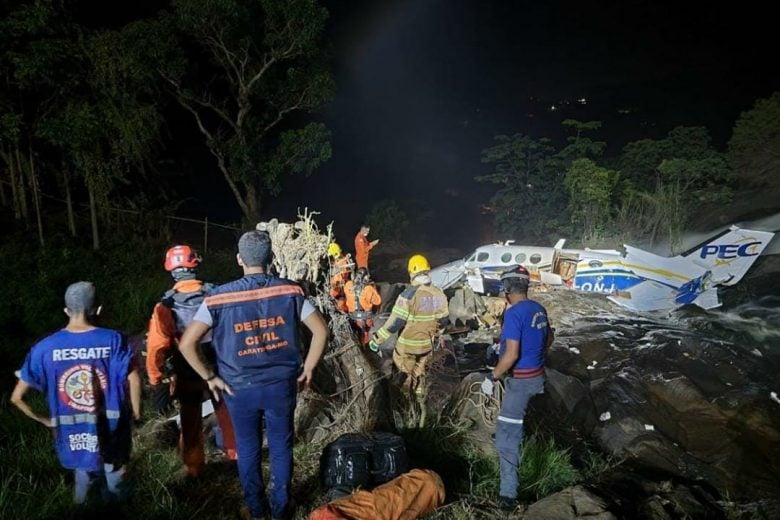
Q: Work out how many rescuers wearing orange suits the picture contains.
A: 4